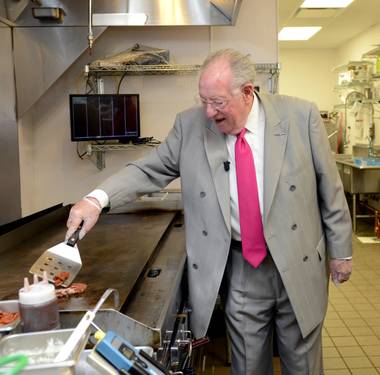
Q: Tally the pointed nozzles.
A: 3